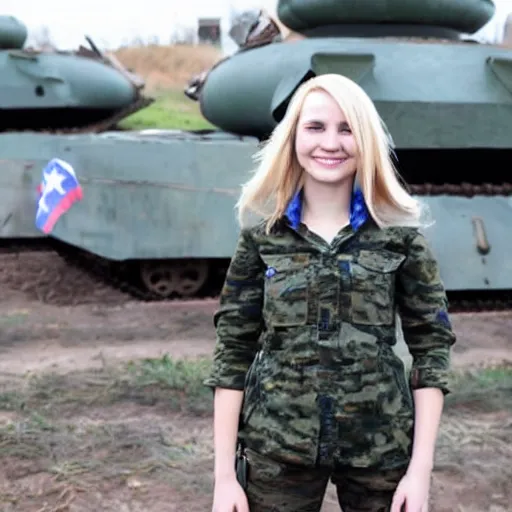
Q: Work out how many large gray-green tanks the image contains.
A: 2